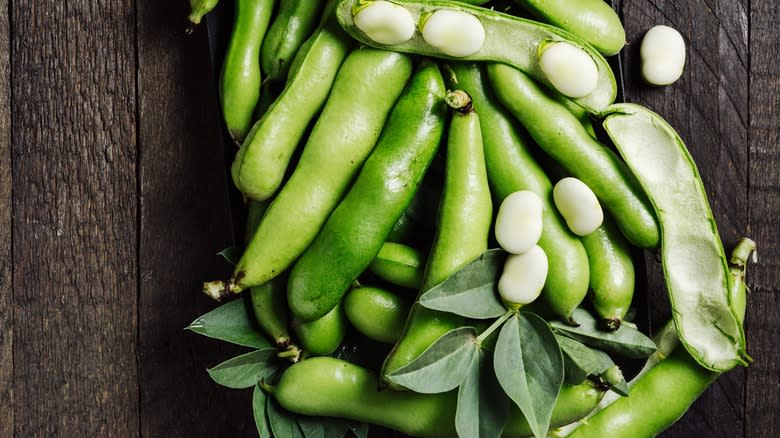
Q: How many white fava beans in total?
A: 7